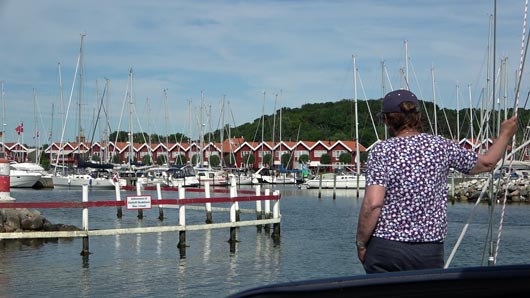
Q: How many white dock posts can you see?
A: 11